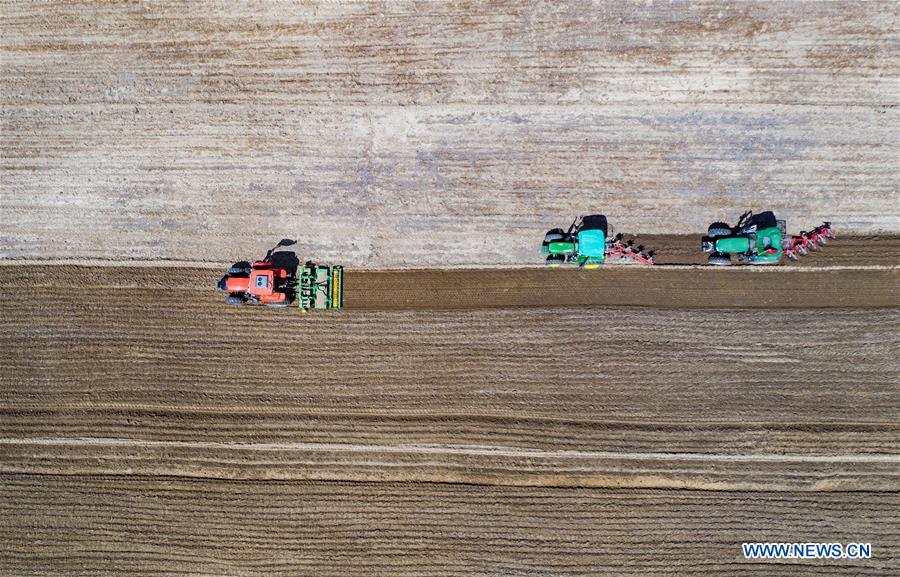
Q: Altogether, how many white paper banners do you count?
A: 0